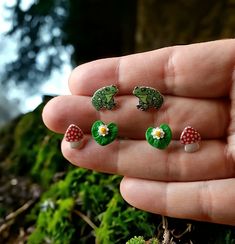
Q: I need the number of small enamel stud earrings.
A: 6